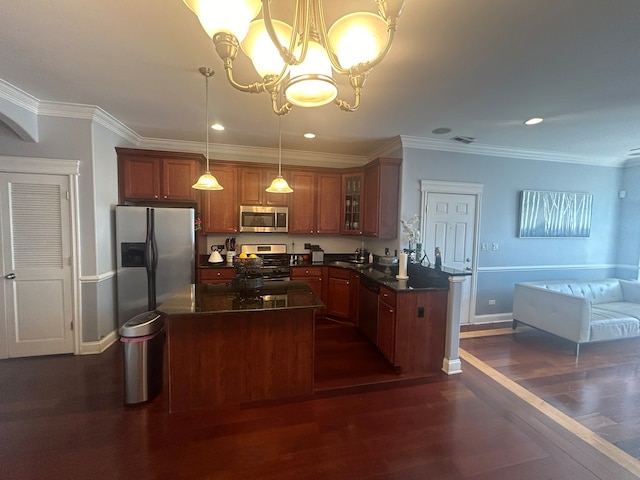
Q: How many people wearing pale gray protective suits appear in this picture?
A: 0